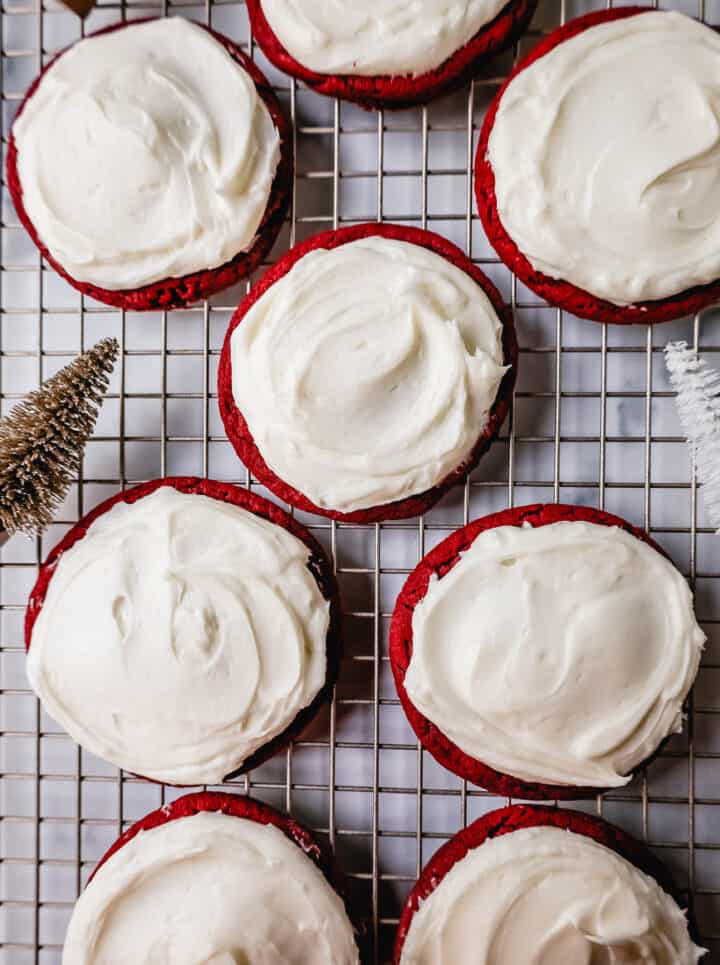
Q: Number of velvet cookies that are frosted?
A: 8